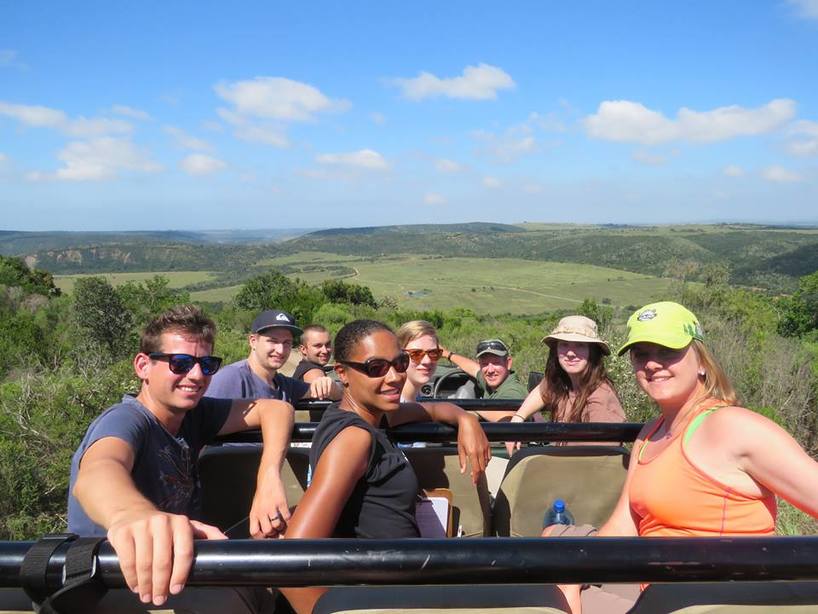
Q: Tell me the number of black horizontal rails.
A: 3